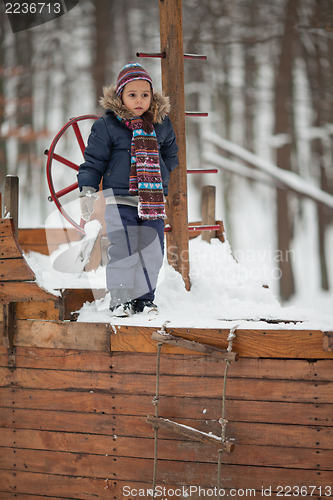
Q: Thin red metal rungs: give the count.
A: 4